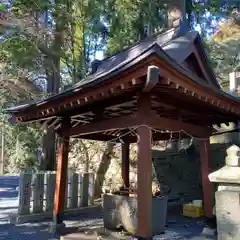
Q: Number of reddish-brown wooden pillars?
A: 4